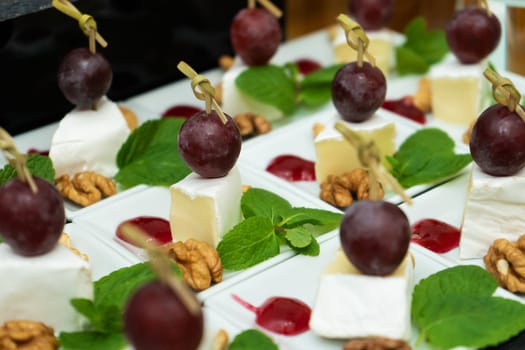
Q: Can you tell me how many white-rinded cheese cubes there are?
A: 9